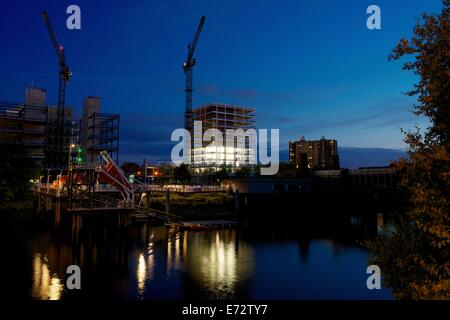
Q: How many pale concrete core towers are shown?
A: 2